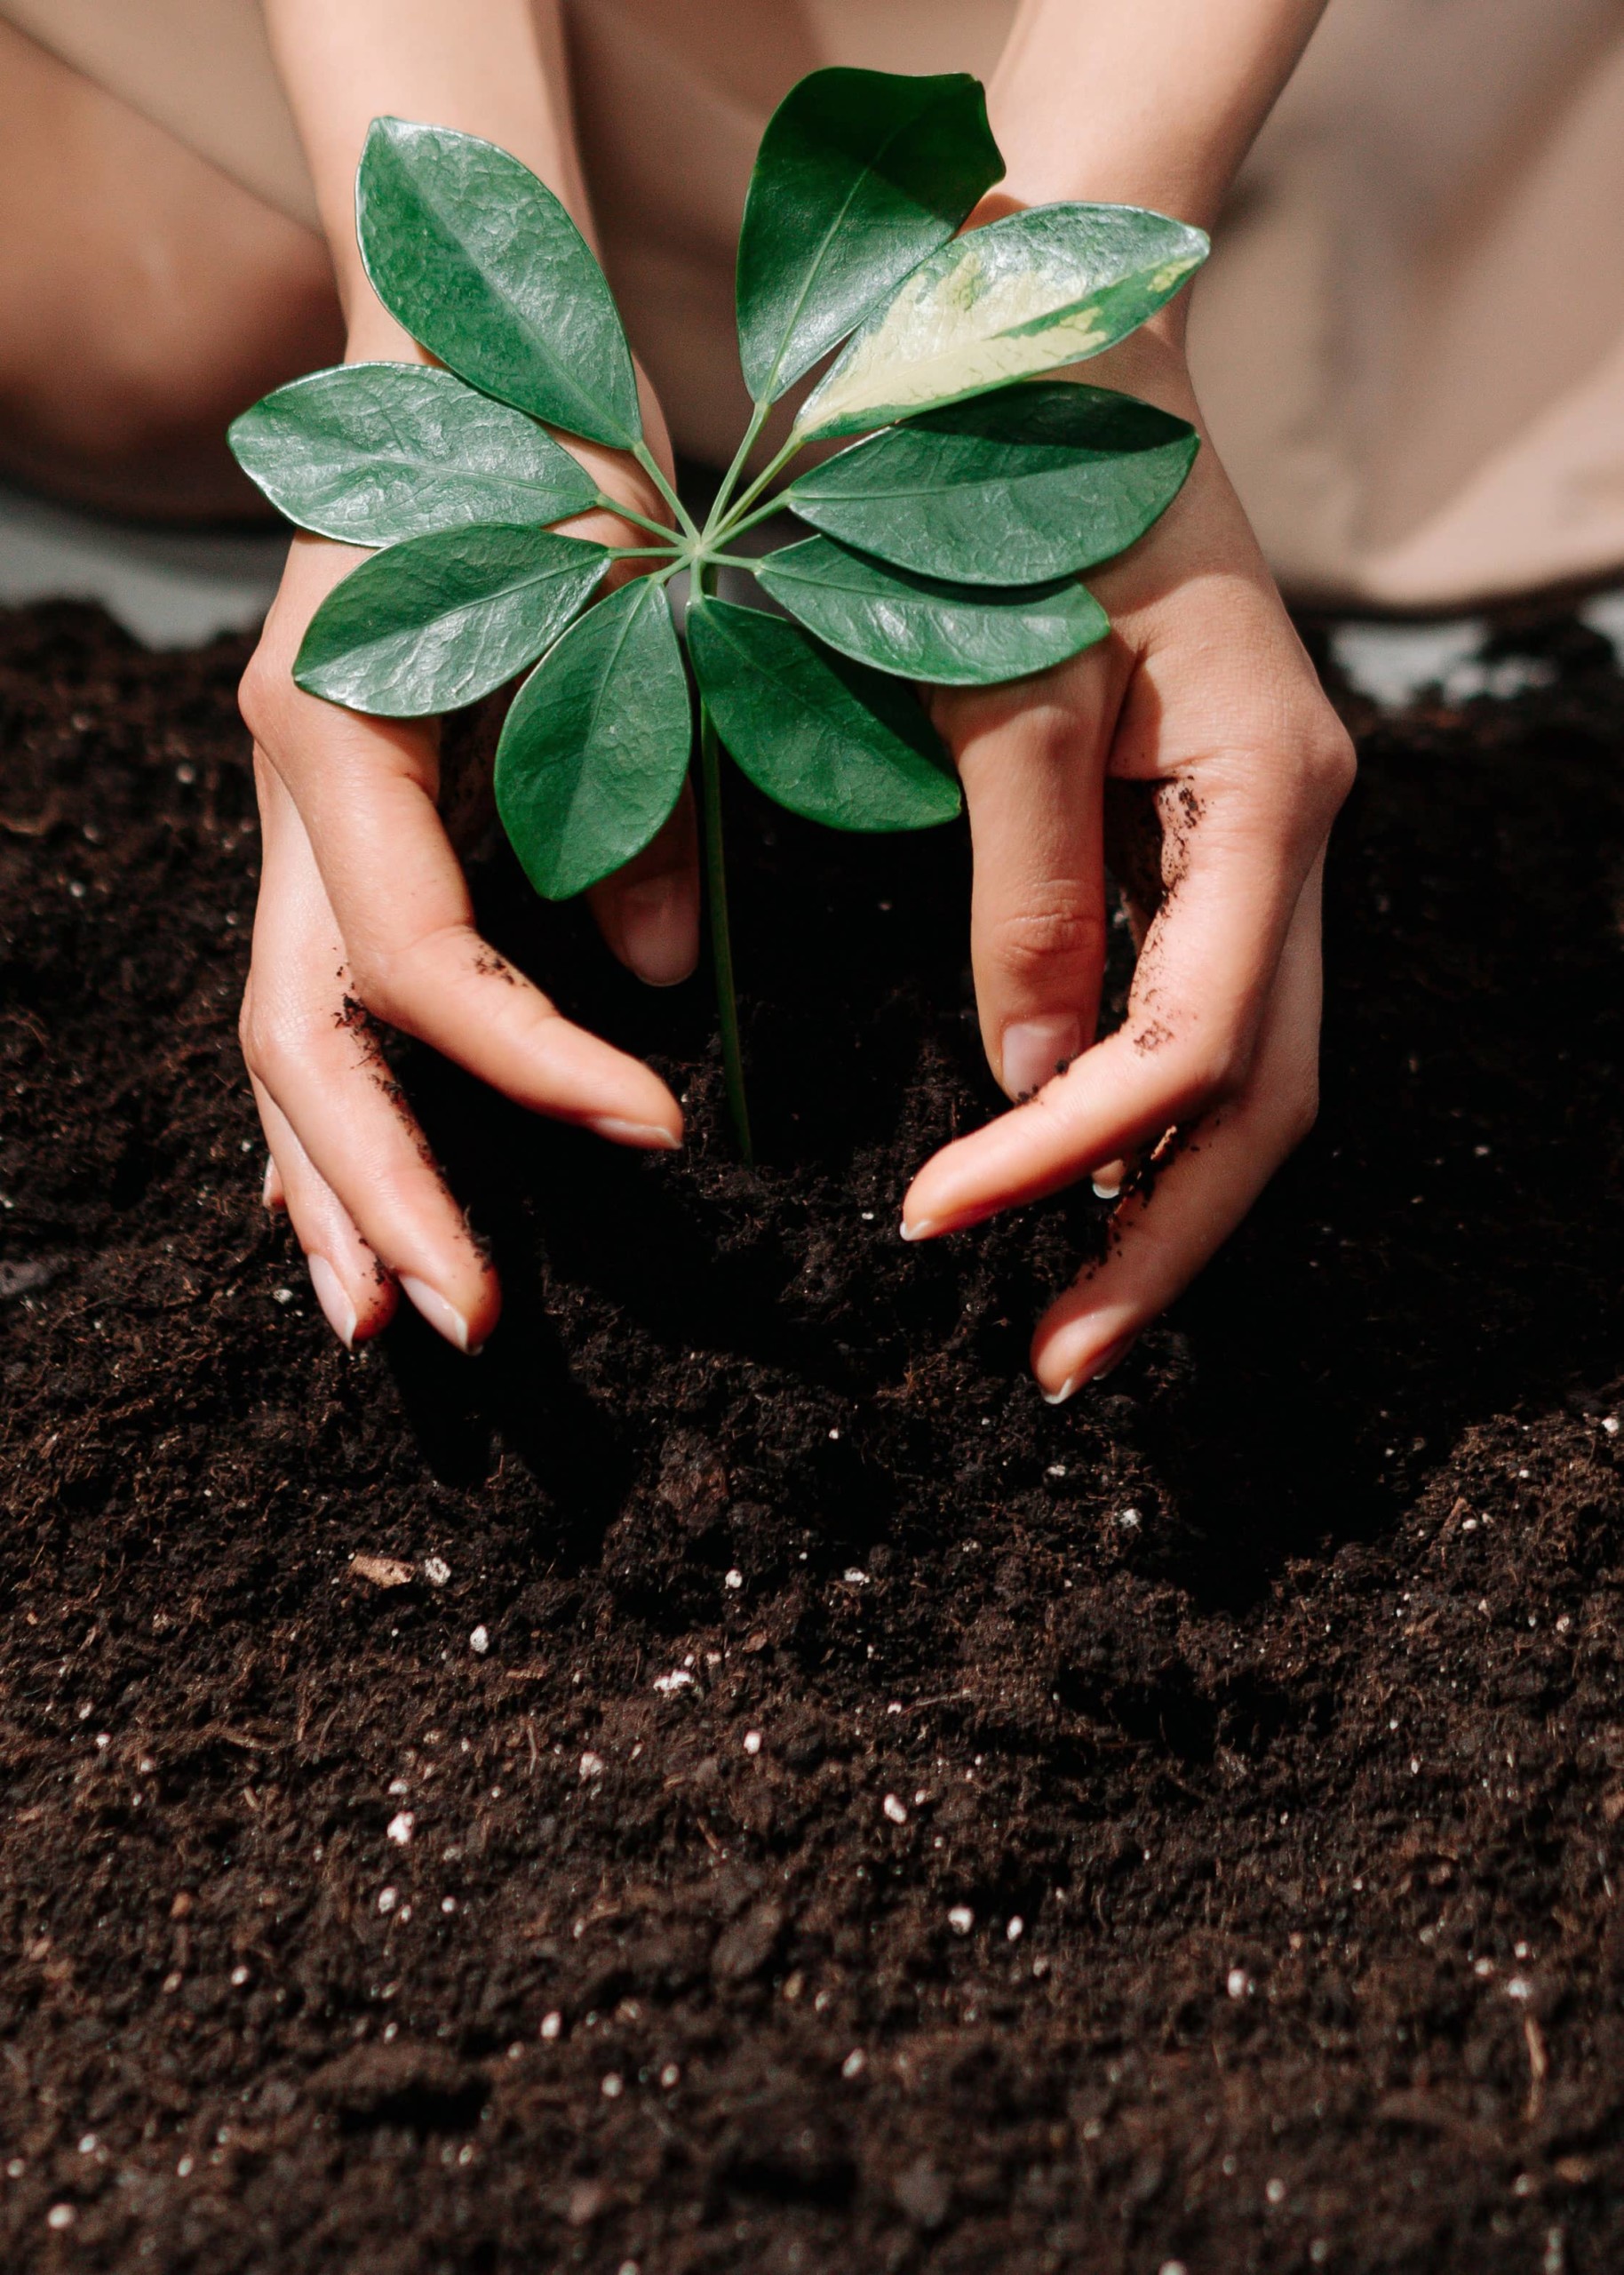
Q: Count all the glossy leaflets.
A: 9